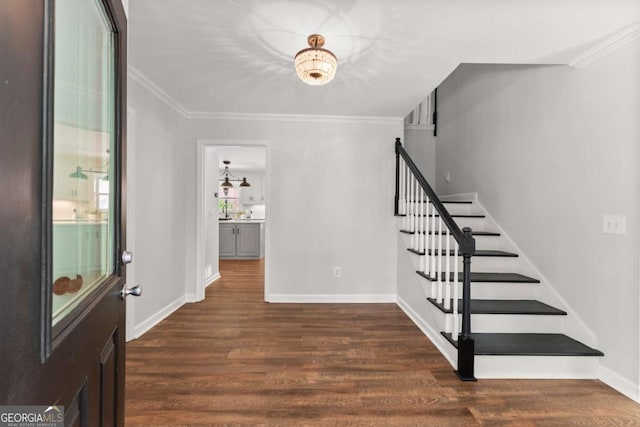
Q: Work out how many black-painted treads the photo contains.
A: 7